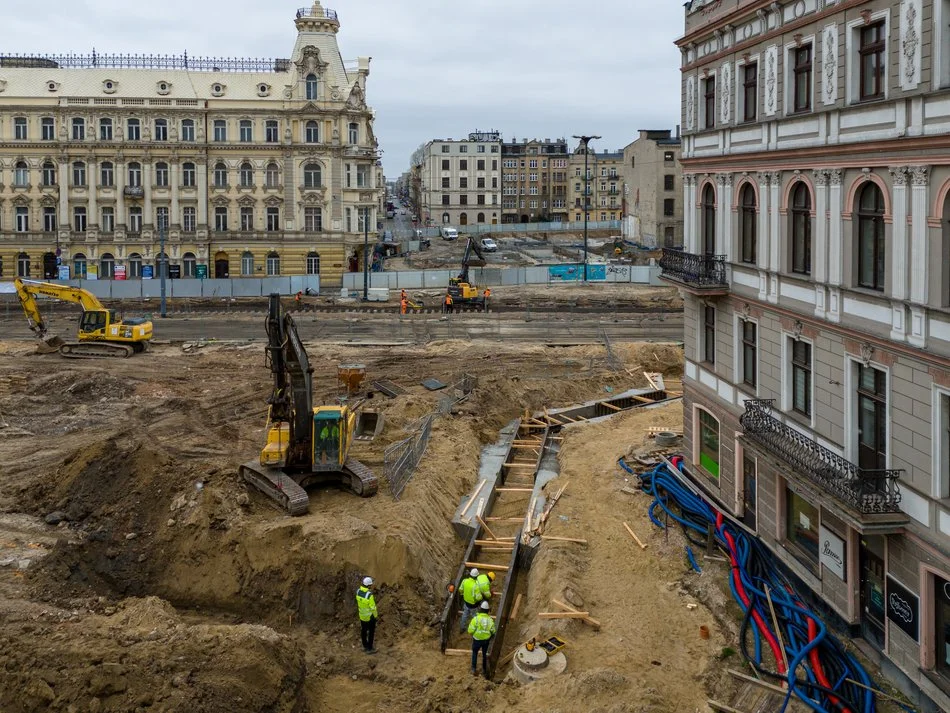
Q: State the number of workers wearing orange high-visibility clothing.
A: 5